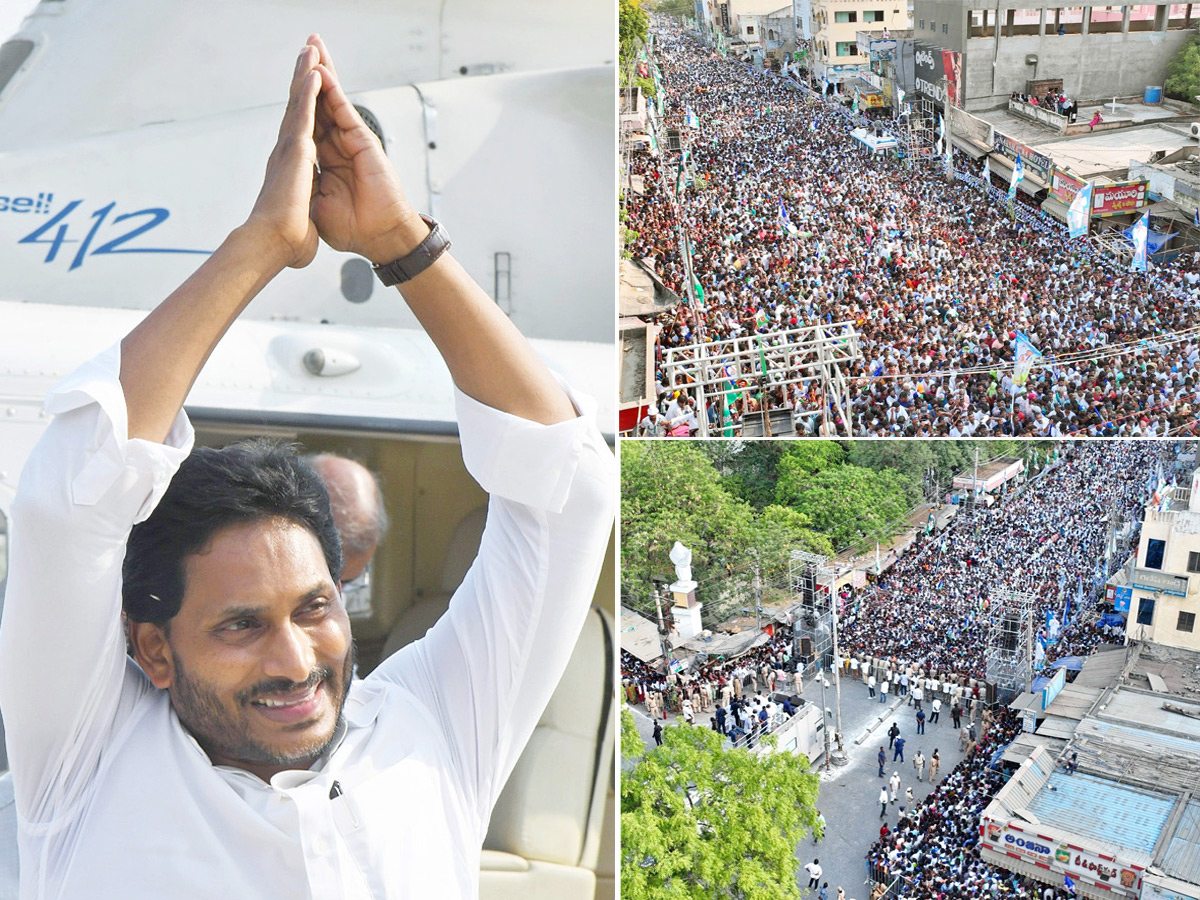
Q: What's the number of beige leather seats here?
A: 2